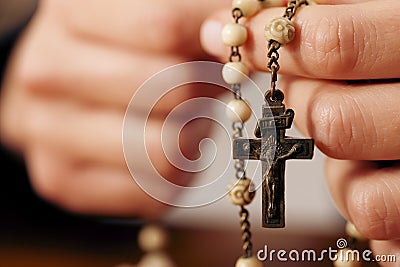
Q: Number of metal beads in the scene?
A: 0